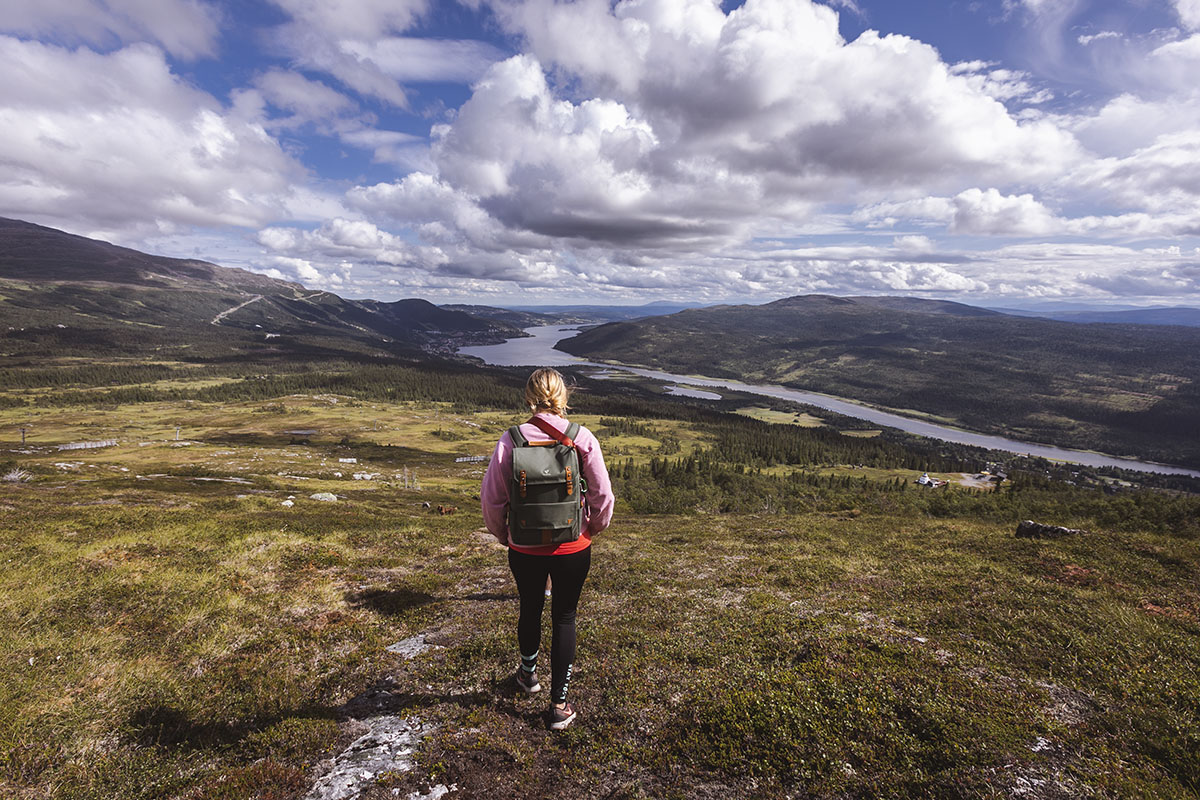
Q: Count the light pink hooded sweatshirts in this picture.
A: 1